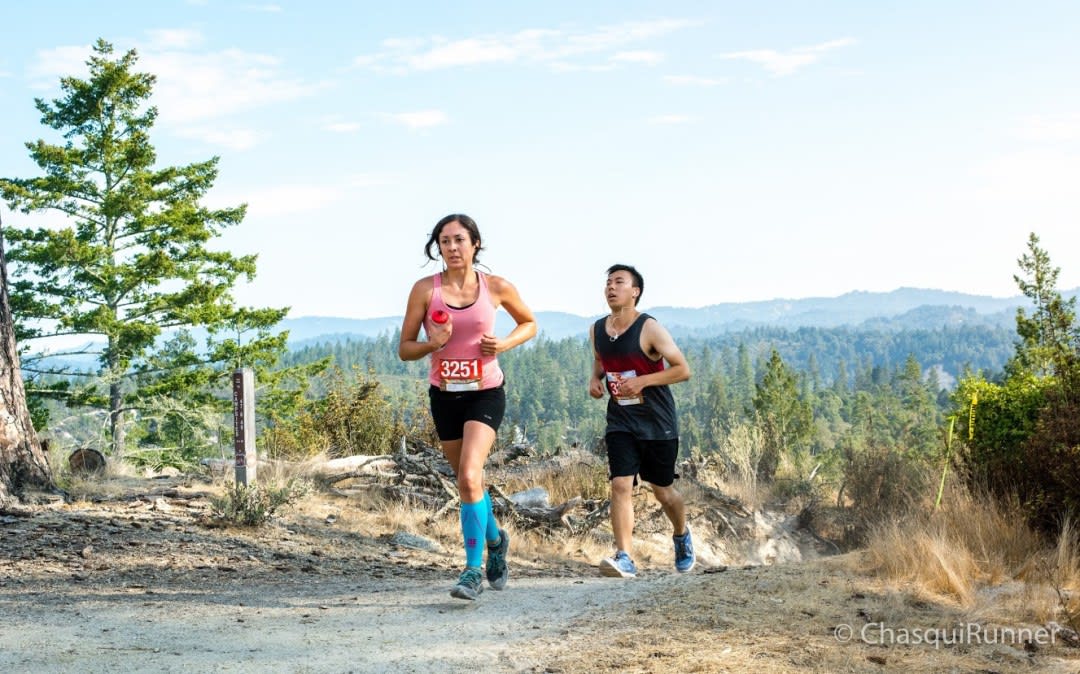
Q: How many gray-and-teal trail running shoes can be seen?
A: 2